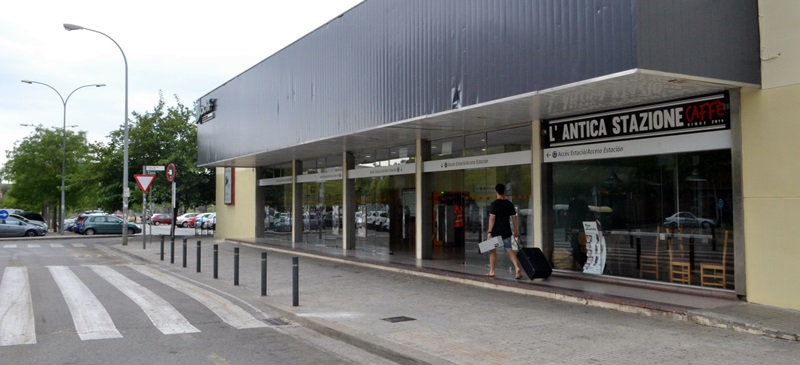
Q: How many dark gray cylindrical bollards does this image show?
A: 8